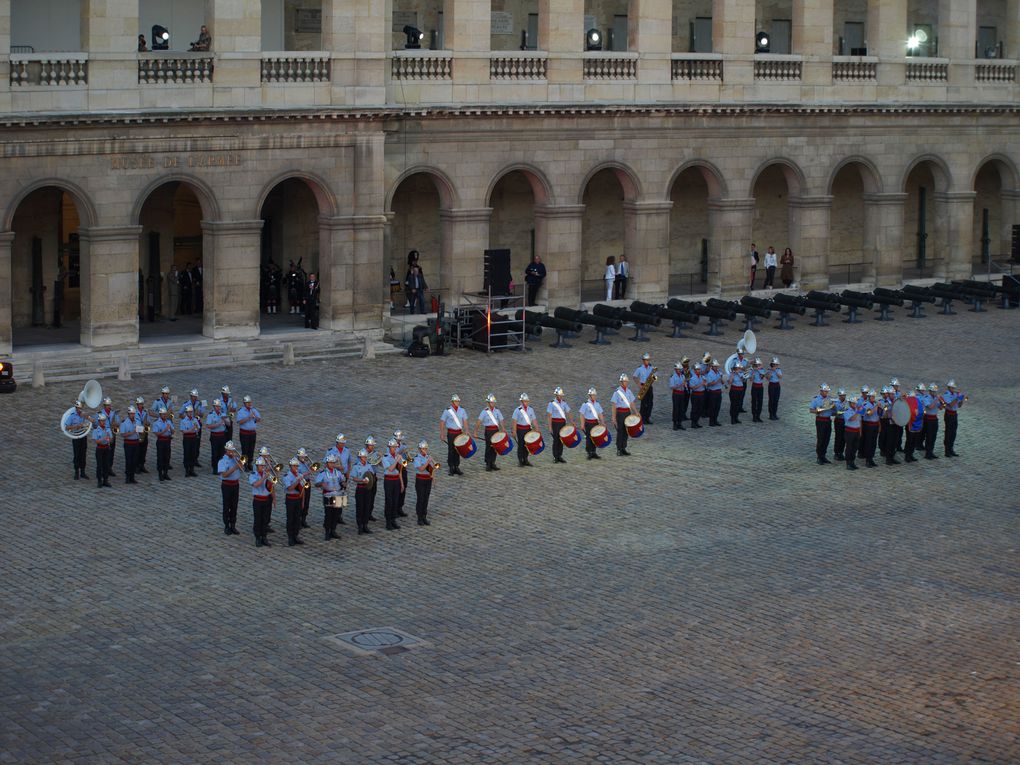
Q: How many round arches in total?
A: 11